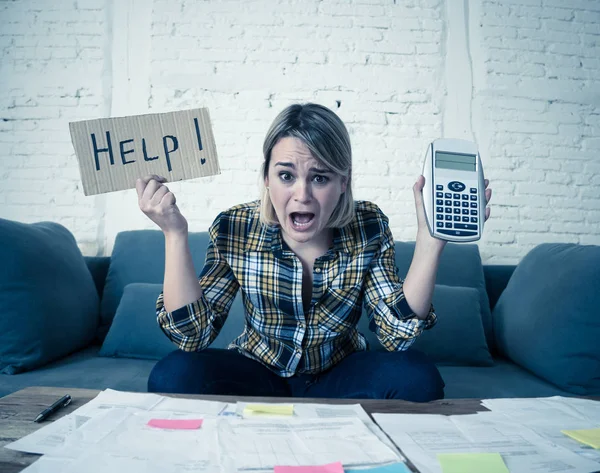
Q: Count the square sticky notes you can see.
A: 6